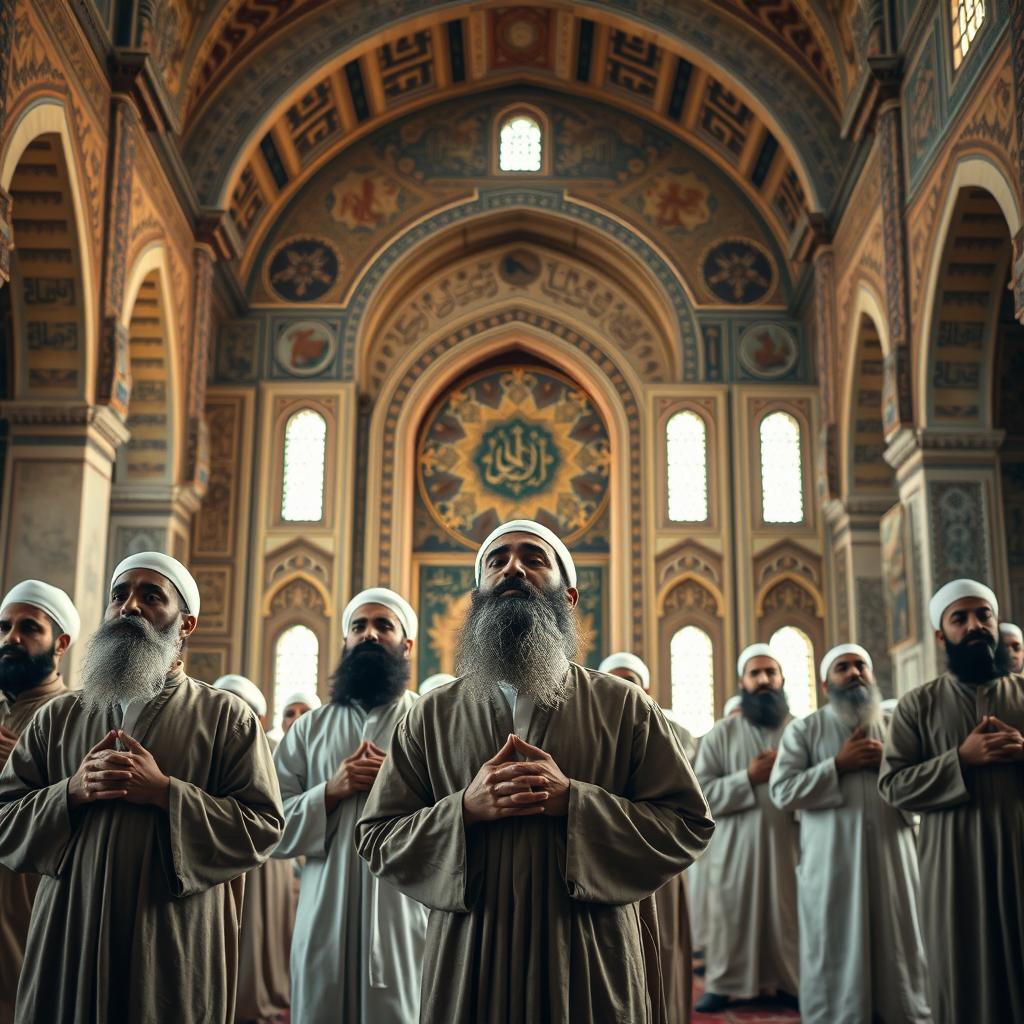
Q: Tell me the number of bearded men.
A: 7